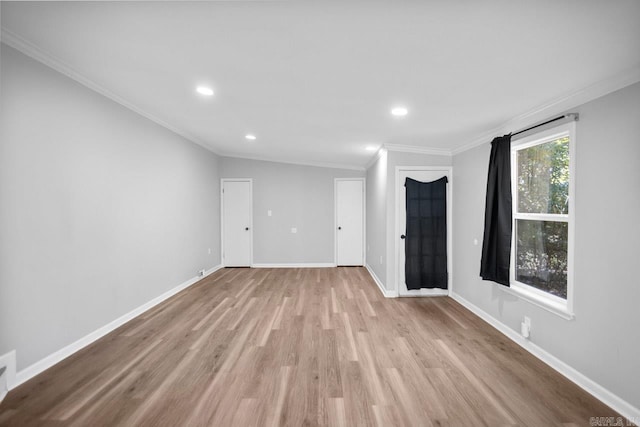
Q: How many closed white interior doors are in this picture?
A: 2